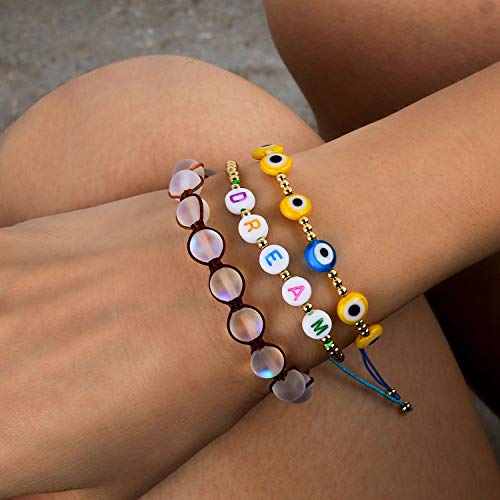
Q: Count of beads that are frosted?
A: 9